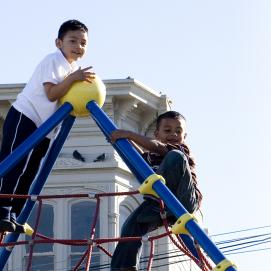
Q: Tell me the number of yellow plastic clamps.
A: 4